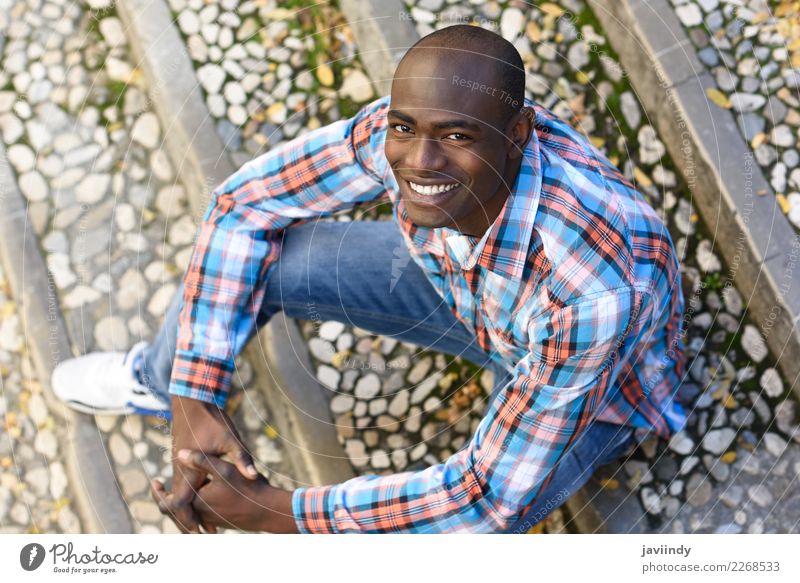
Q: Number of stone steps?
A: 4